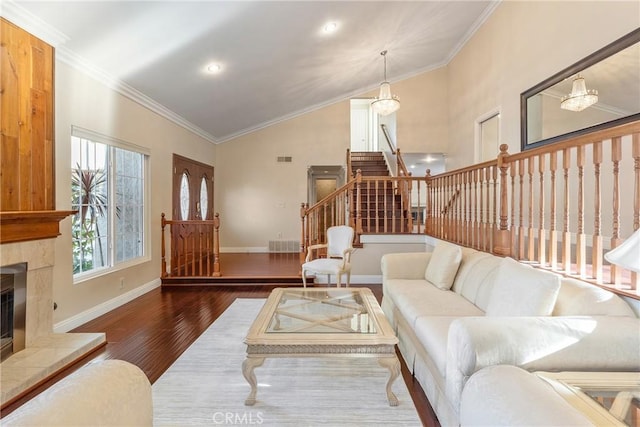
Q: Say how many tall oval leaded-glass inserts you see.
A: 2